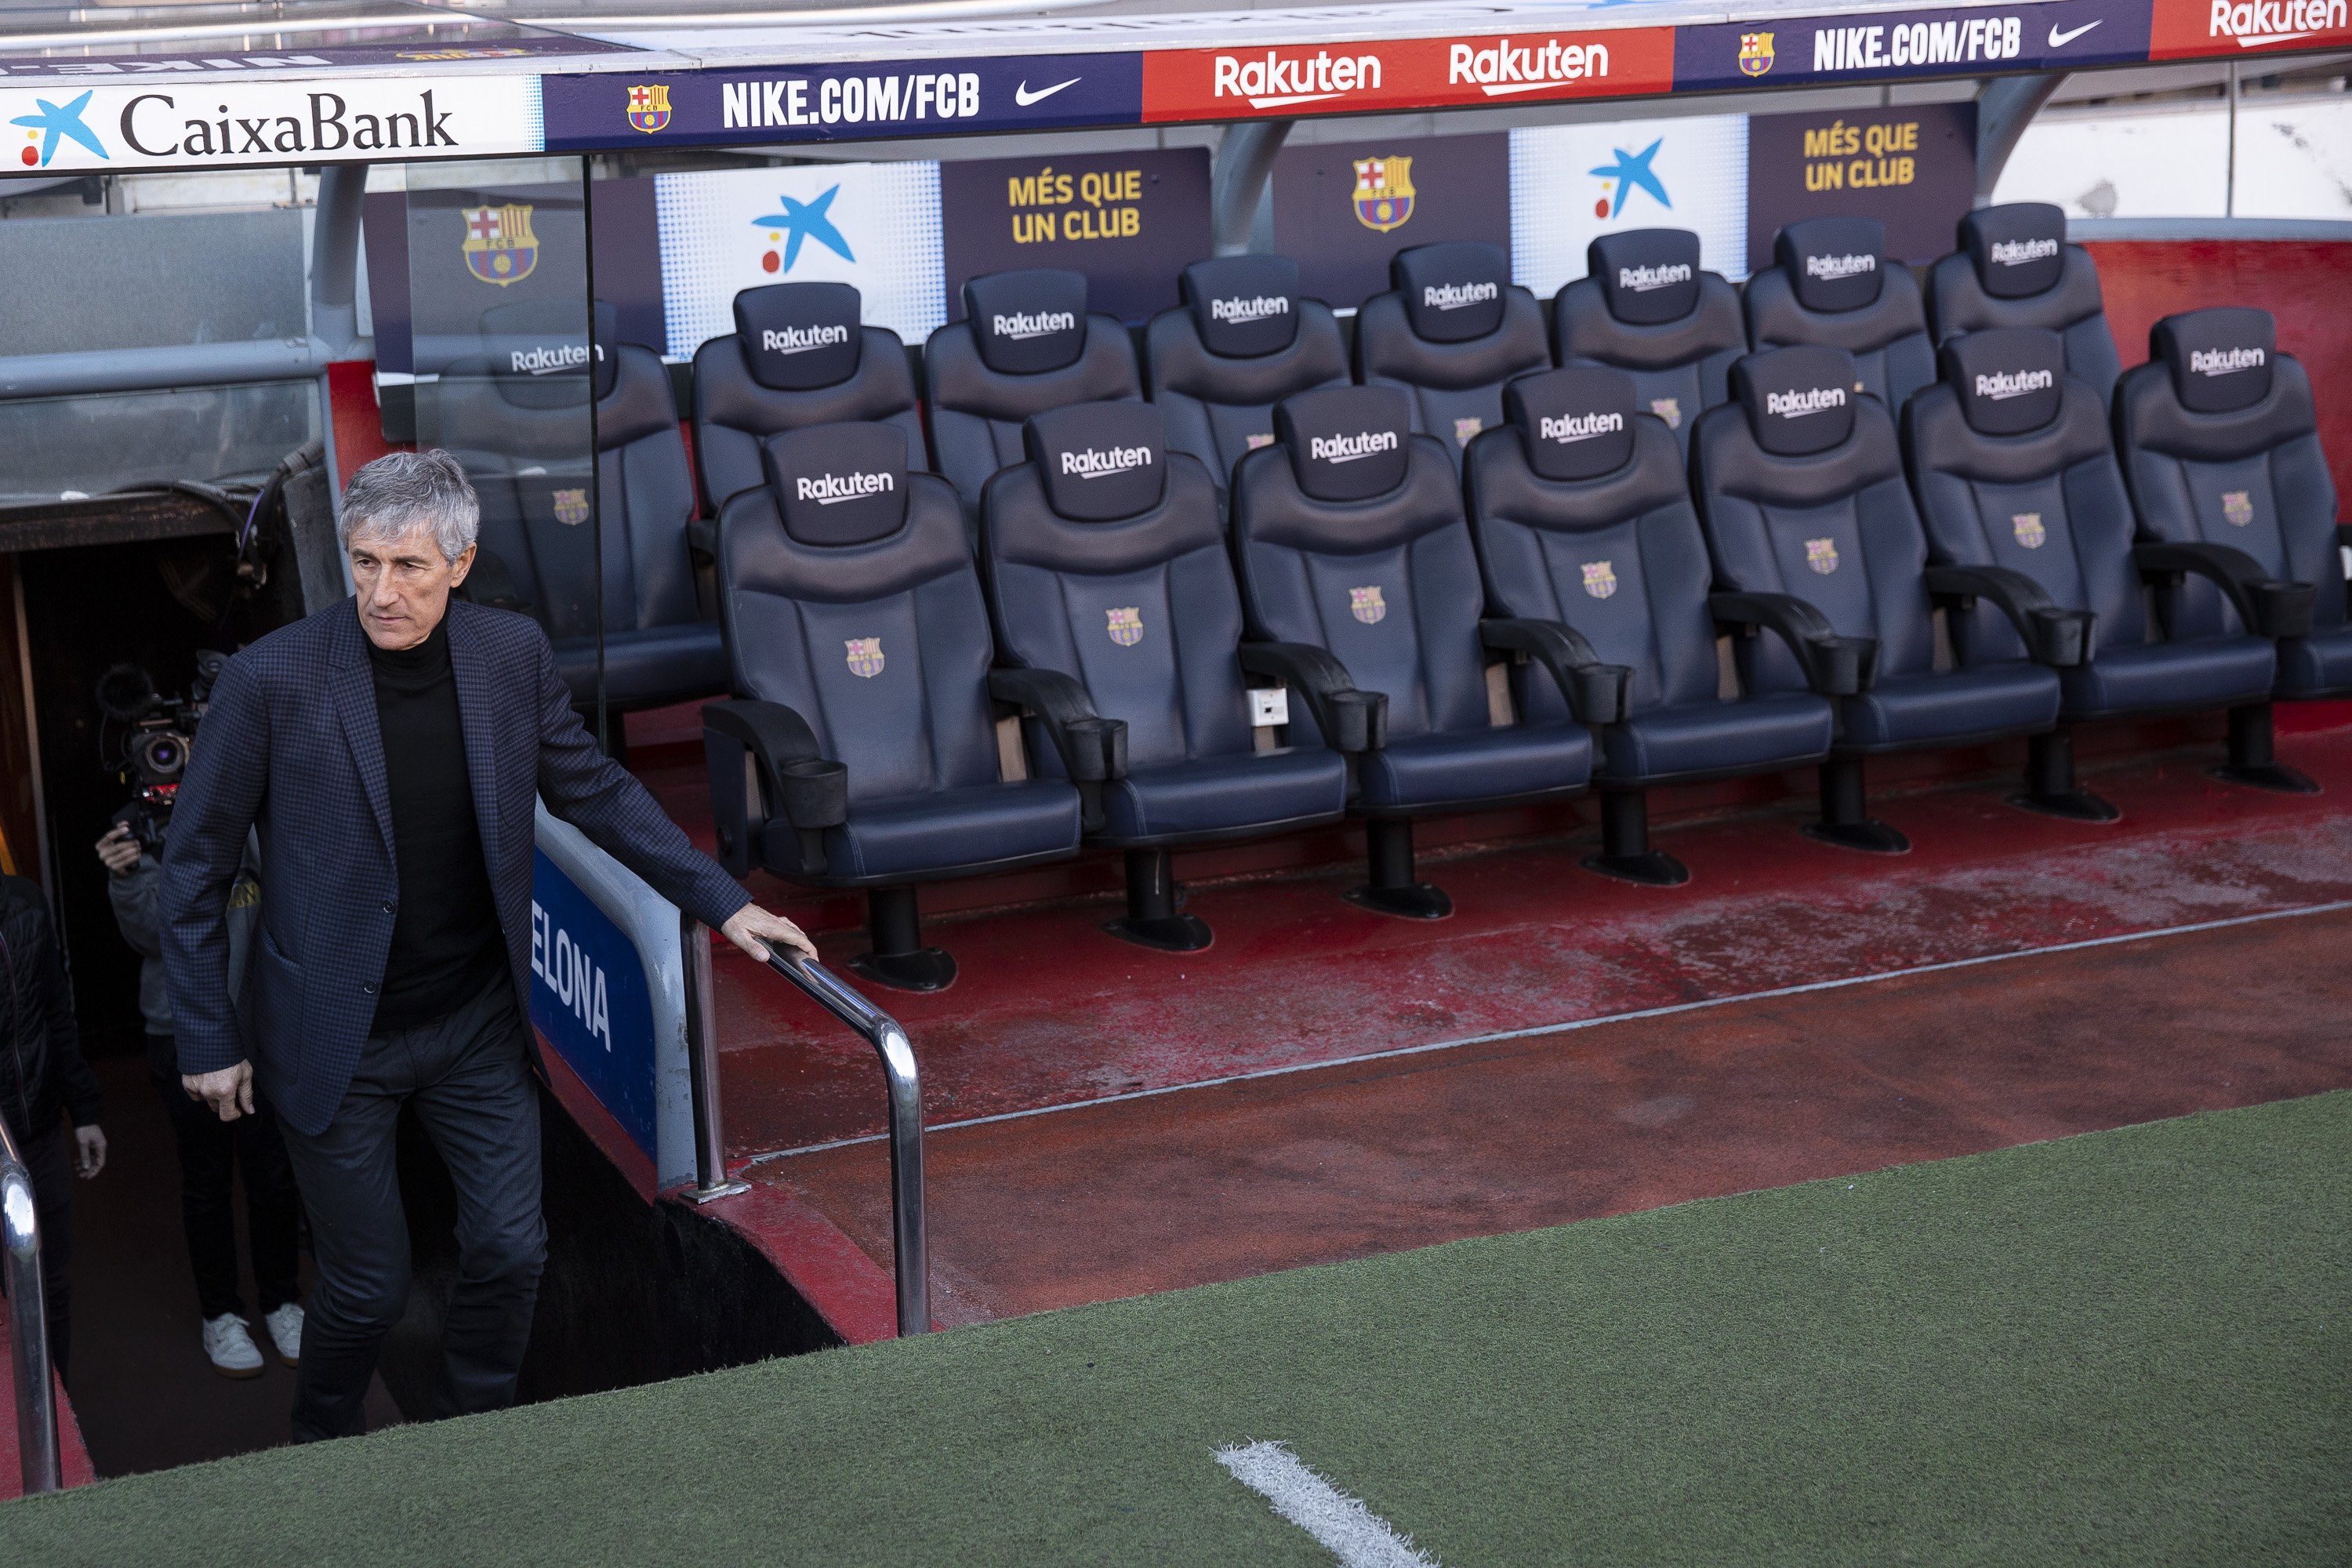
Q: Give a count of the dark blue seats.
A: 15